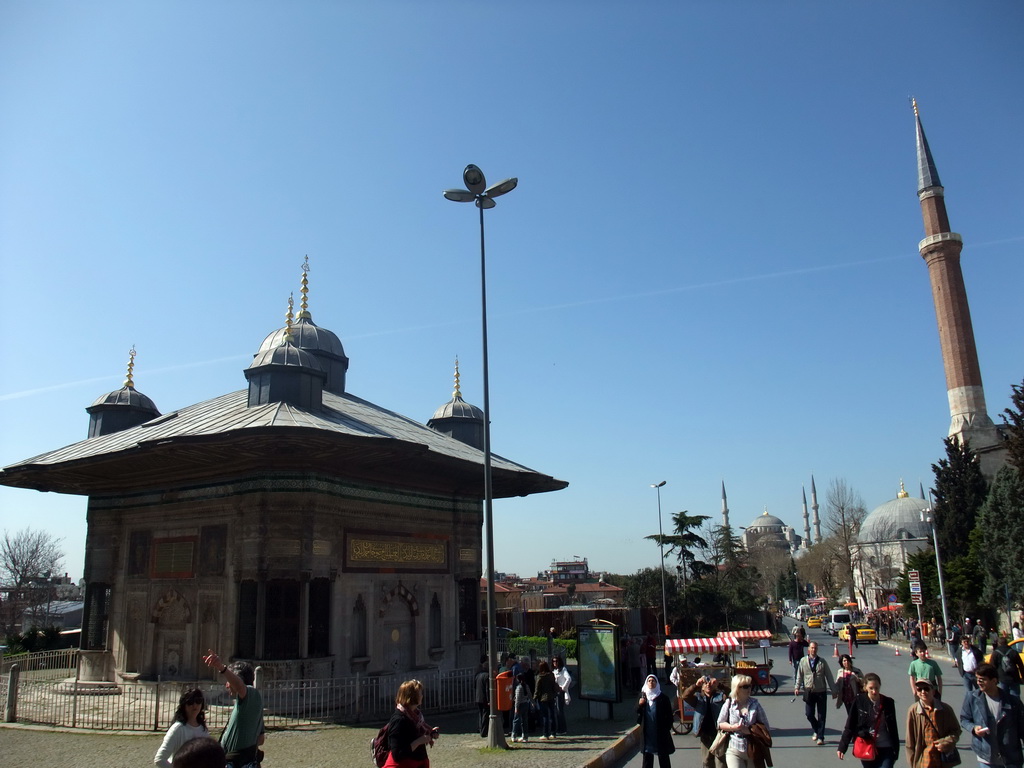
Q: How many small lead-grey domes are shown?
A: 4